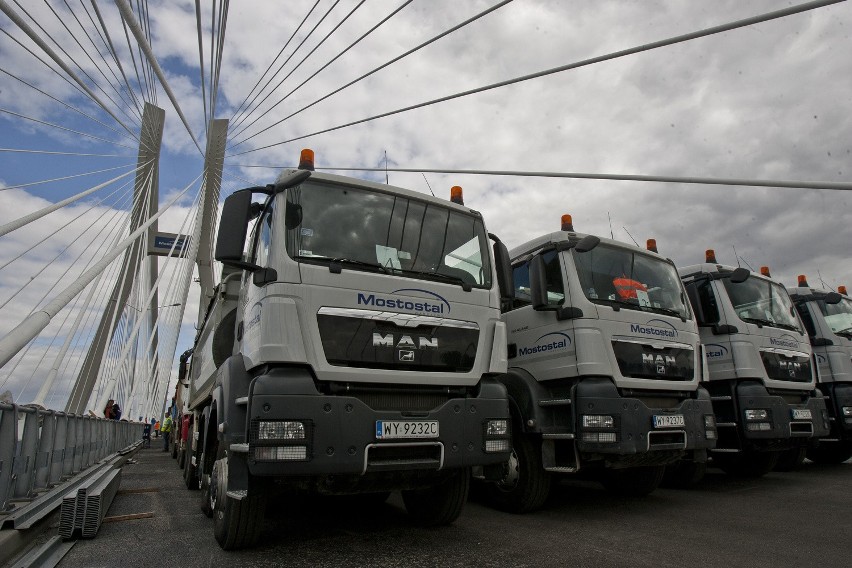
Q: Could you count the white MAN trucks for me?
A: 4